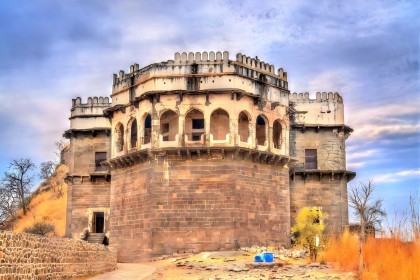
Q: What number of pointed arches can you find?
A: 9